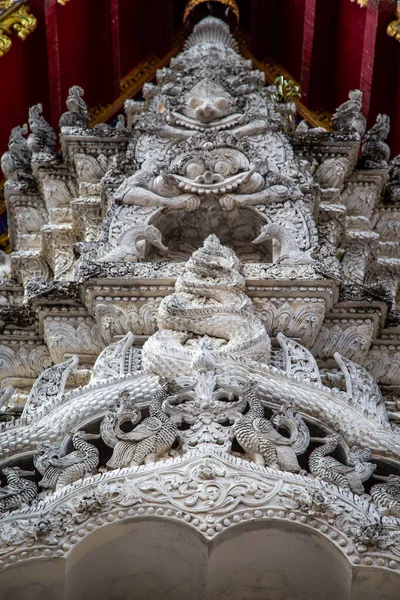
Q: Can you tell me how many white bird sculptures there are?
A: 8